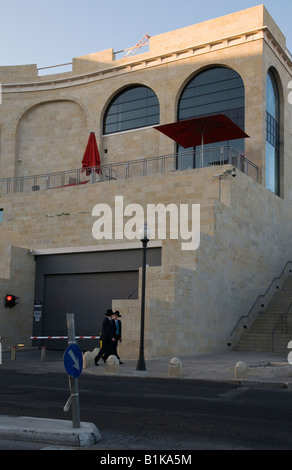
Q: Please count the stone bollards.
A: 5